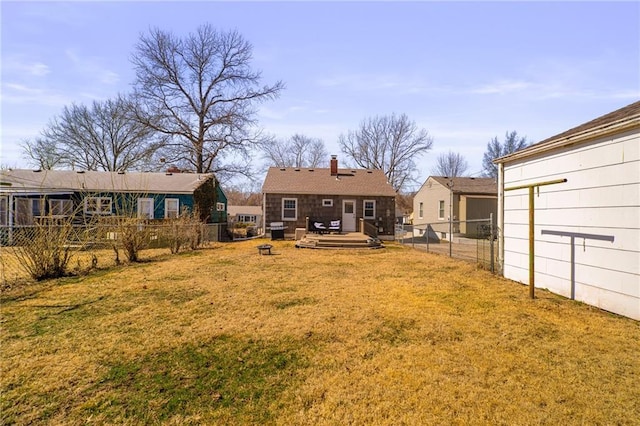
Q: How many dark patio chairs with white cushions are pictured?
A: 2